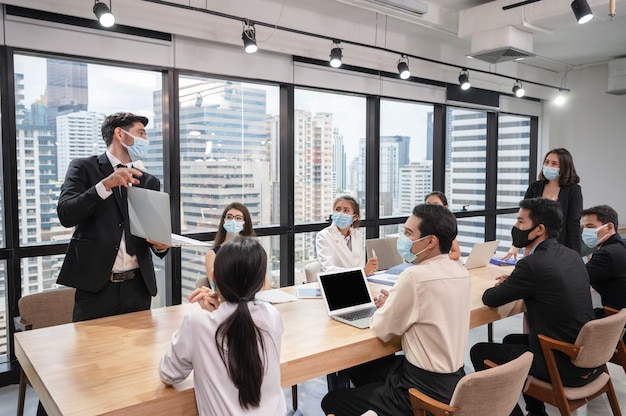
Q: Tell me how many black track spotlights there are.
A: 8